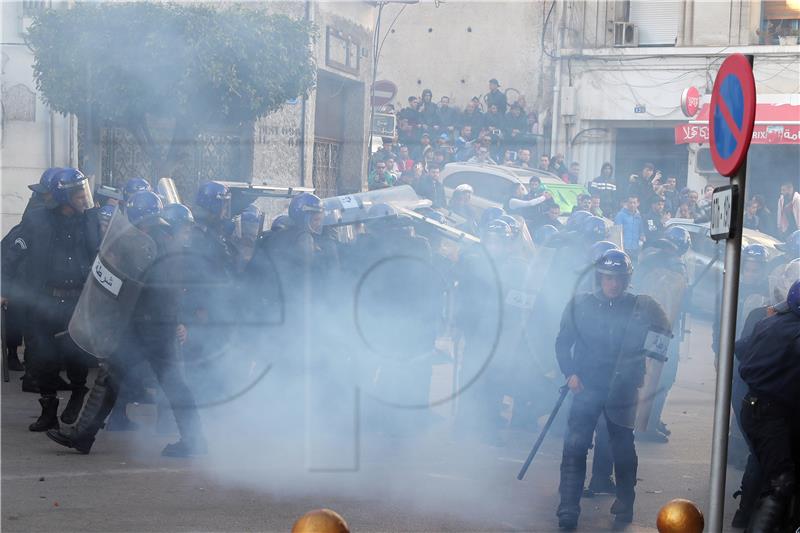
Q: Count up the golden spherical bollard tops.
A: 2